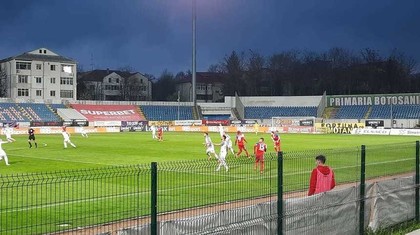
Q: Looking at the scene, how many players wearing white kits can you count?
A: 9